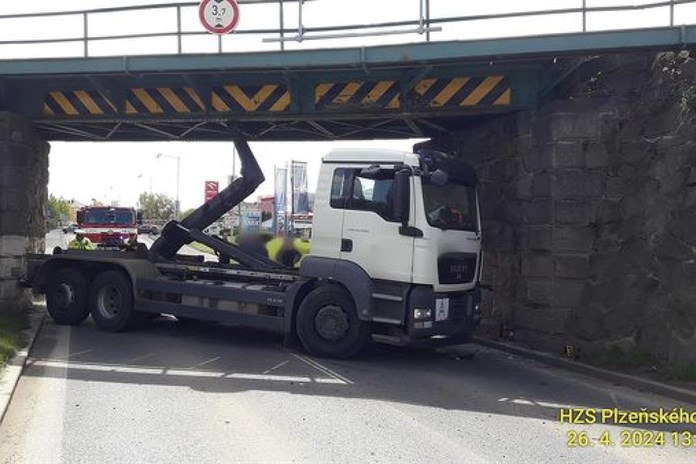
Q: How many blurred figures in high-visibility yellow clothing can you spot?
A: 2